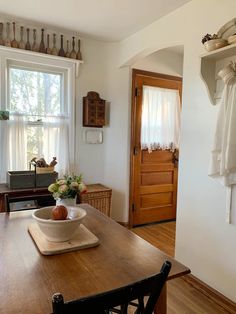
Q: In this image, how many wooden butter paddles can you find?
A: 13